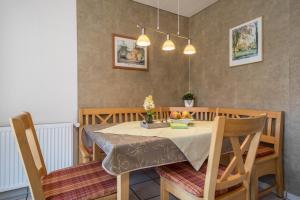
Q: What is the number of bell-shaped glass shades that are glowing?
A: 3